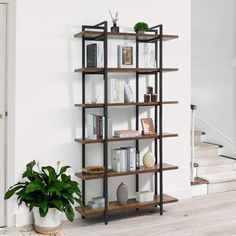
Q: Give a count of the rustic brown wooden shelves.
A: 6